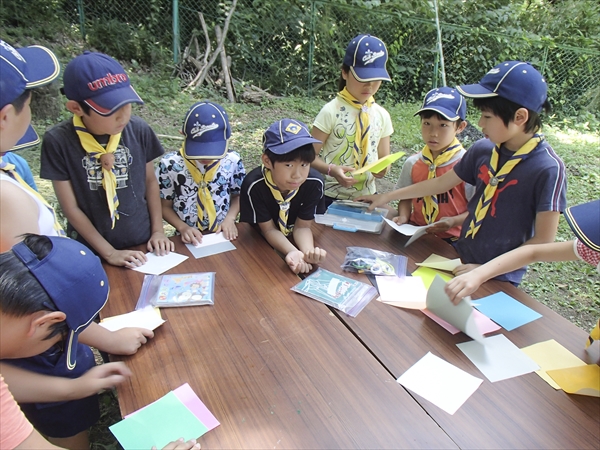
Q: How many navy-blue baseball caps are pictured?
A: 10